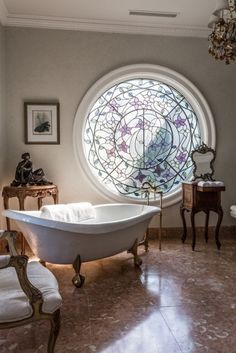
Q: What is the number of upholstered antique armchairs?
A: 1